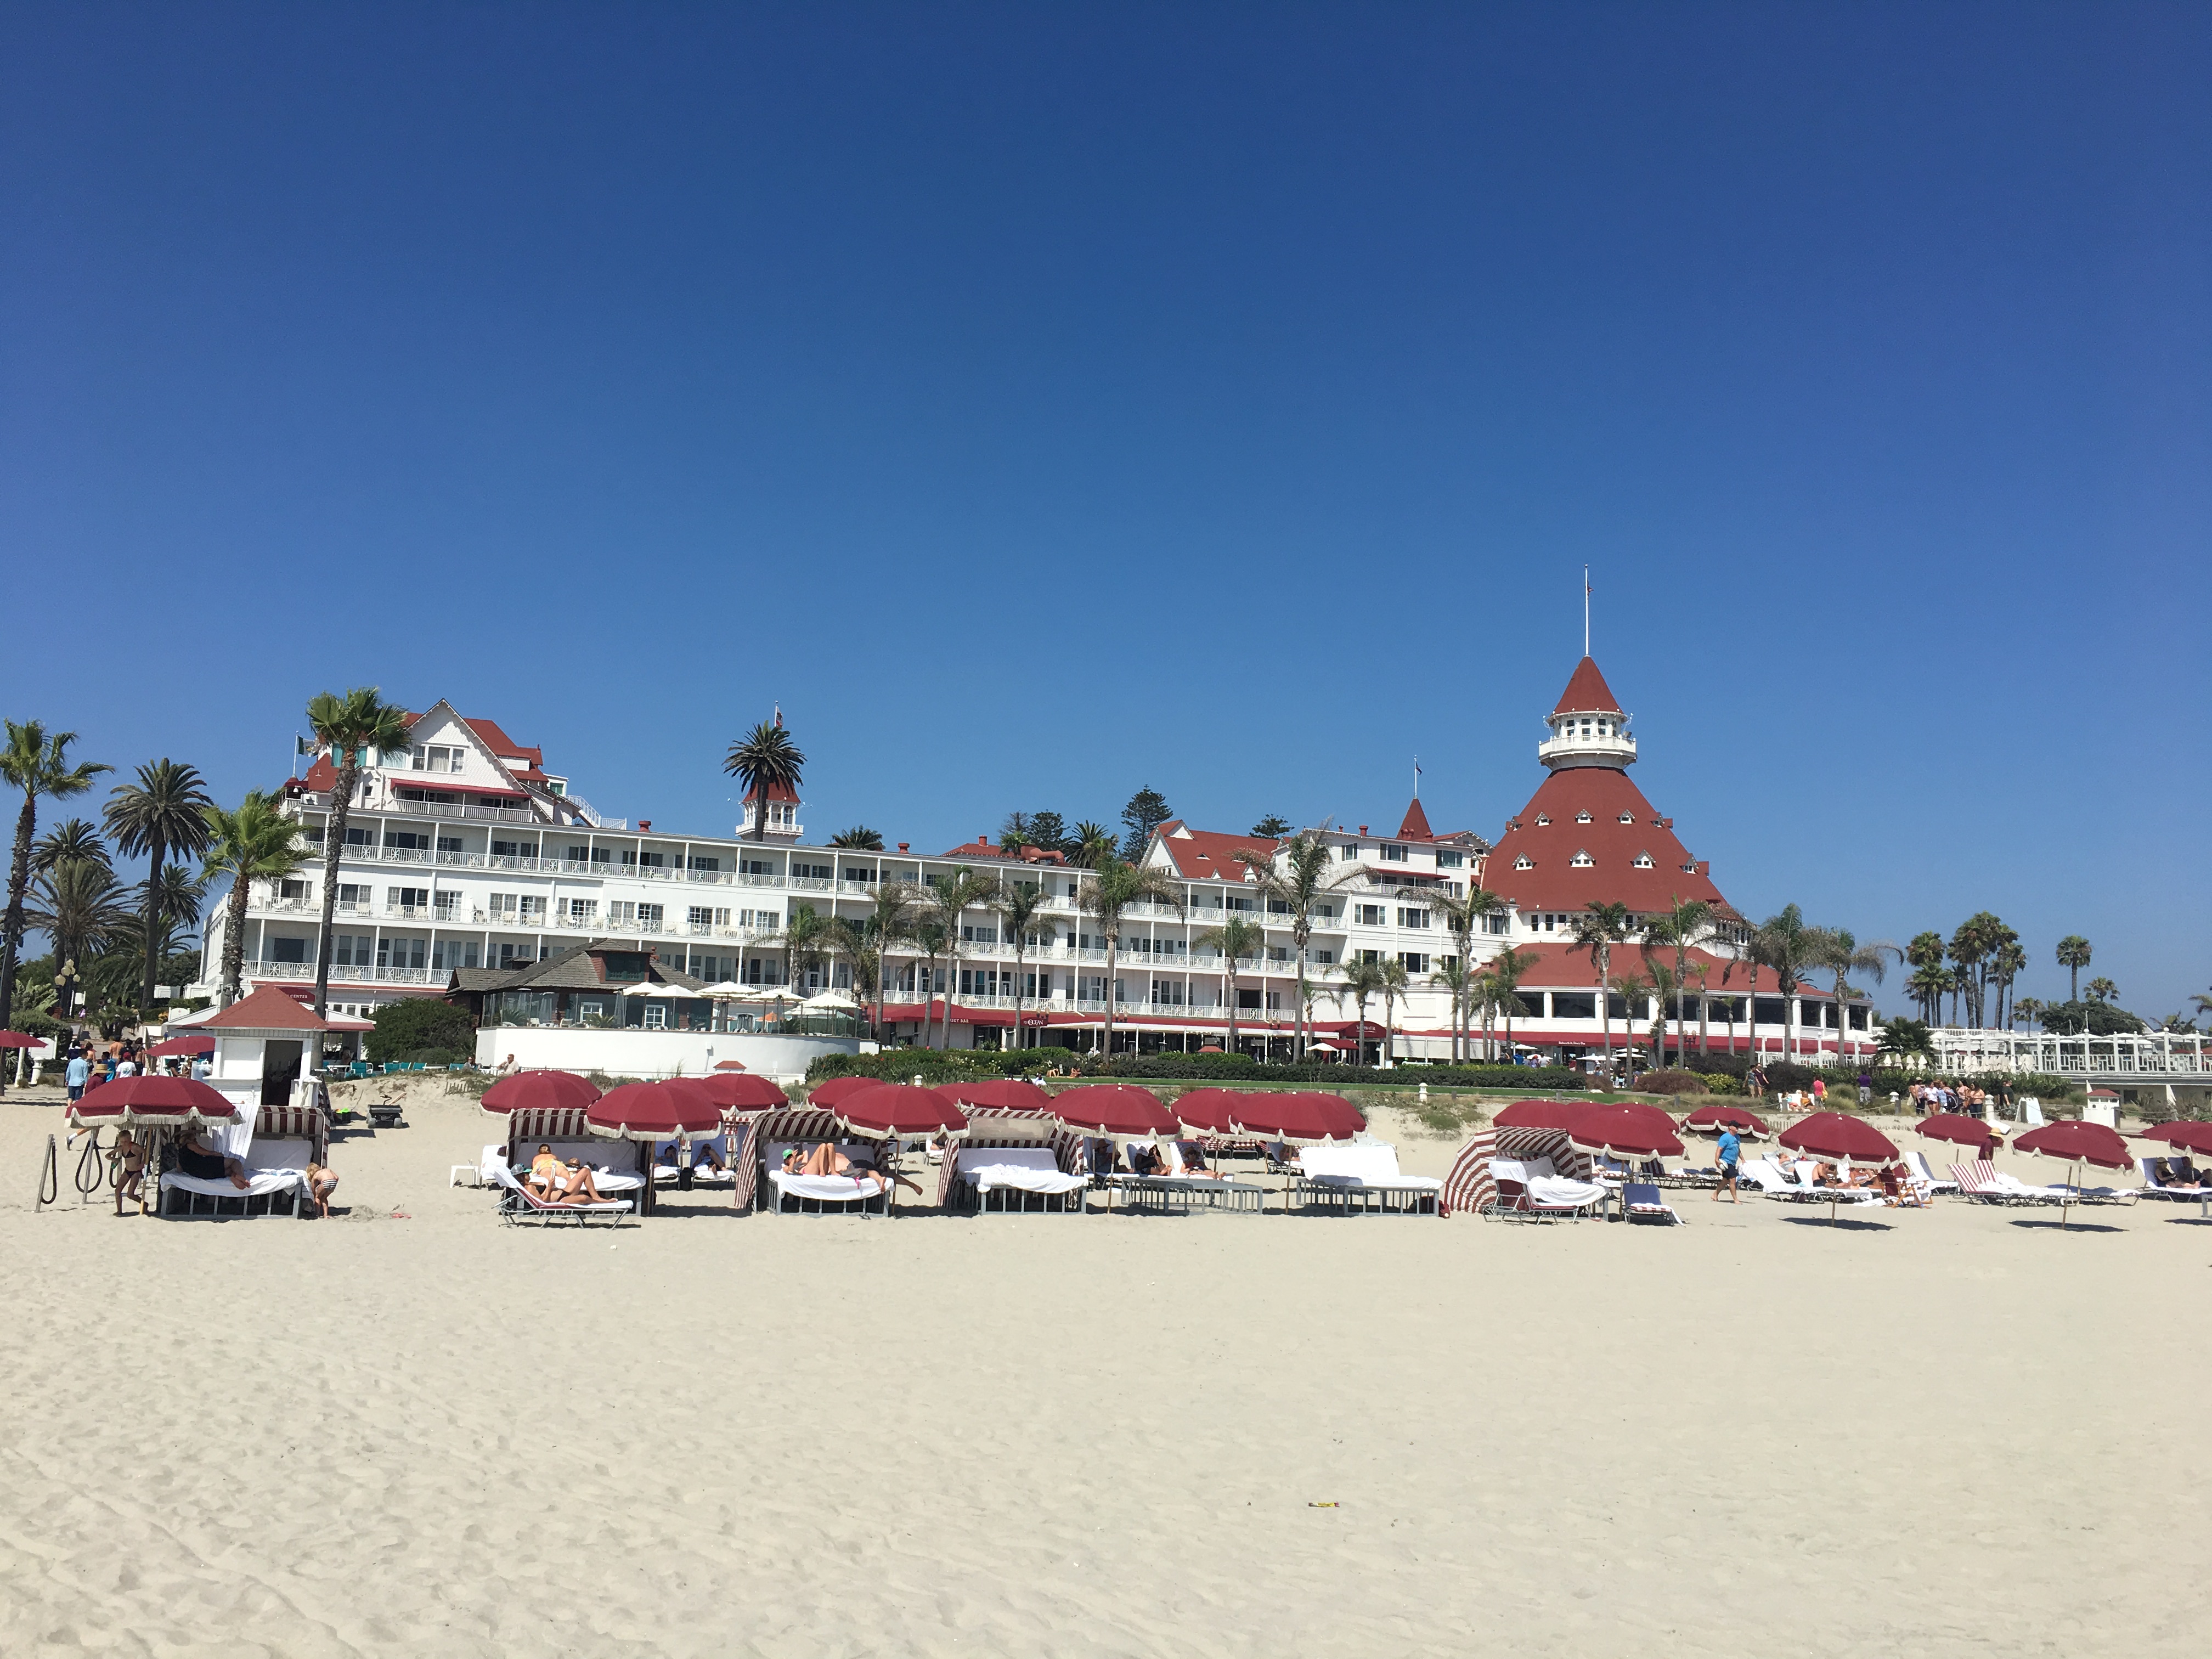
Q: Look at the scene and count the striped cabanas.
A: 5